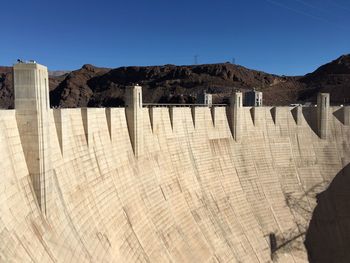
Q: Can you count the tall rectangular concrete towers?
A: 4